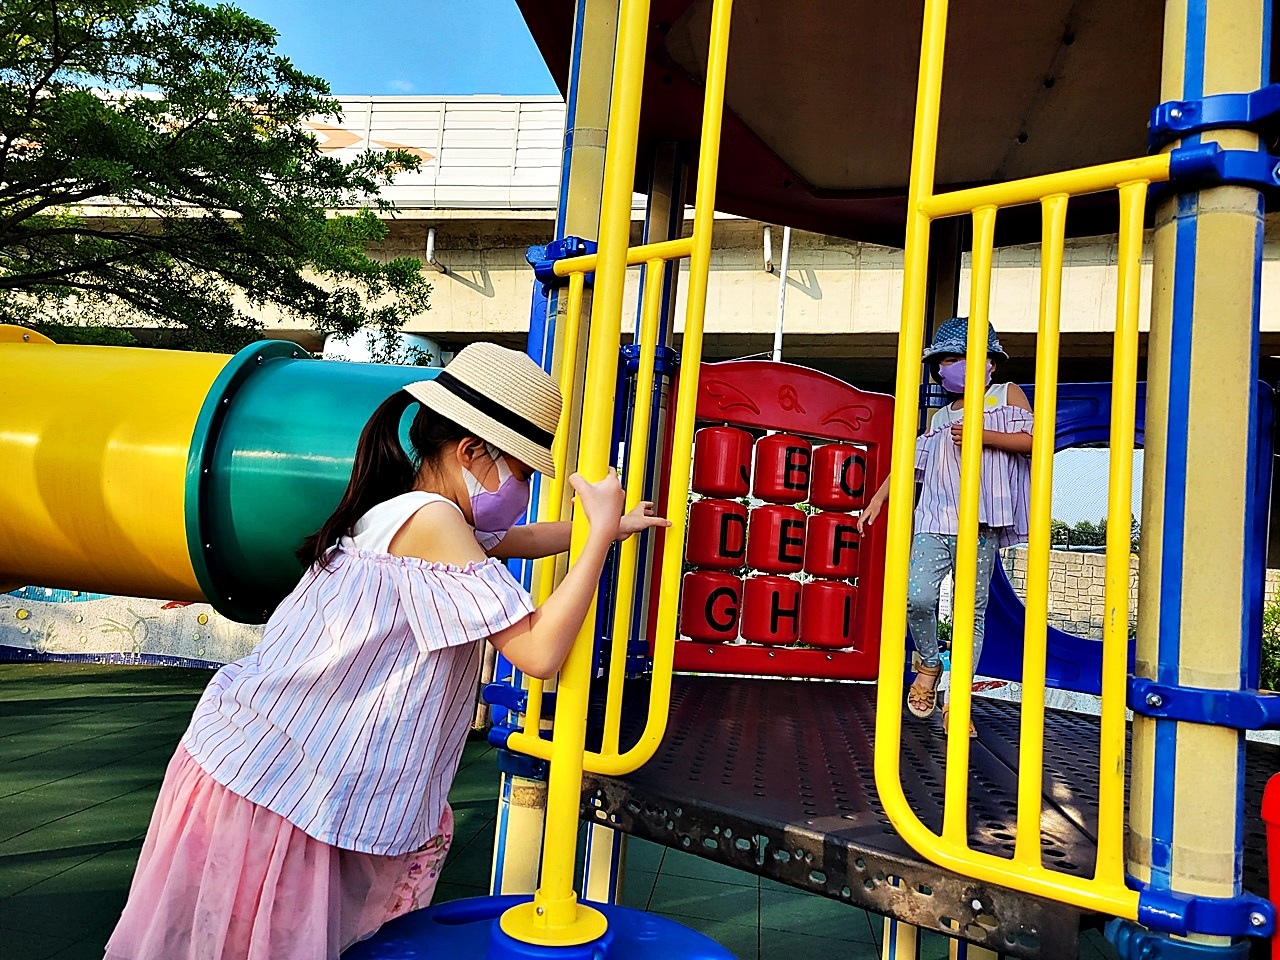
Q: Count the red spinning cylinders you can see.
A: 9